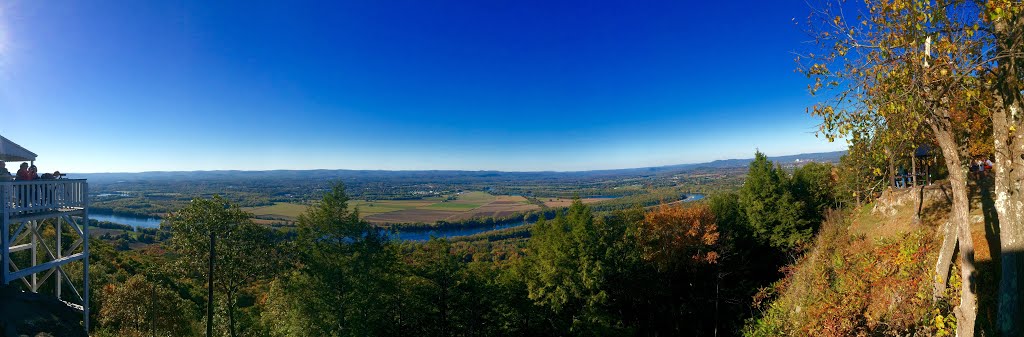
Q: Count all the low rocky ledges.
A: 1